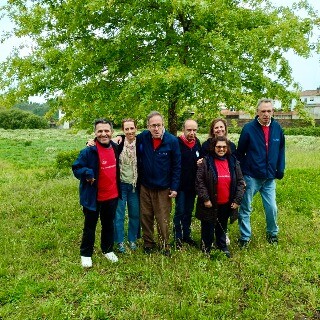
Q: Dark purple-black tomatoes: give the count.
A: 0